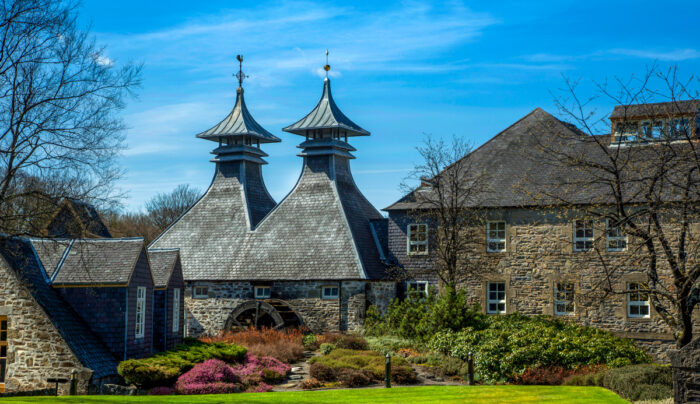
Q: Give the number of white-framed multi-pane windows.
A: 13